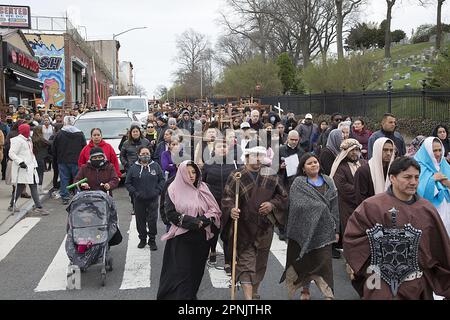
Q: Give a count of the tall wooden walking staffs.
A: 1